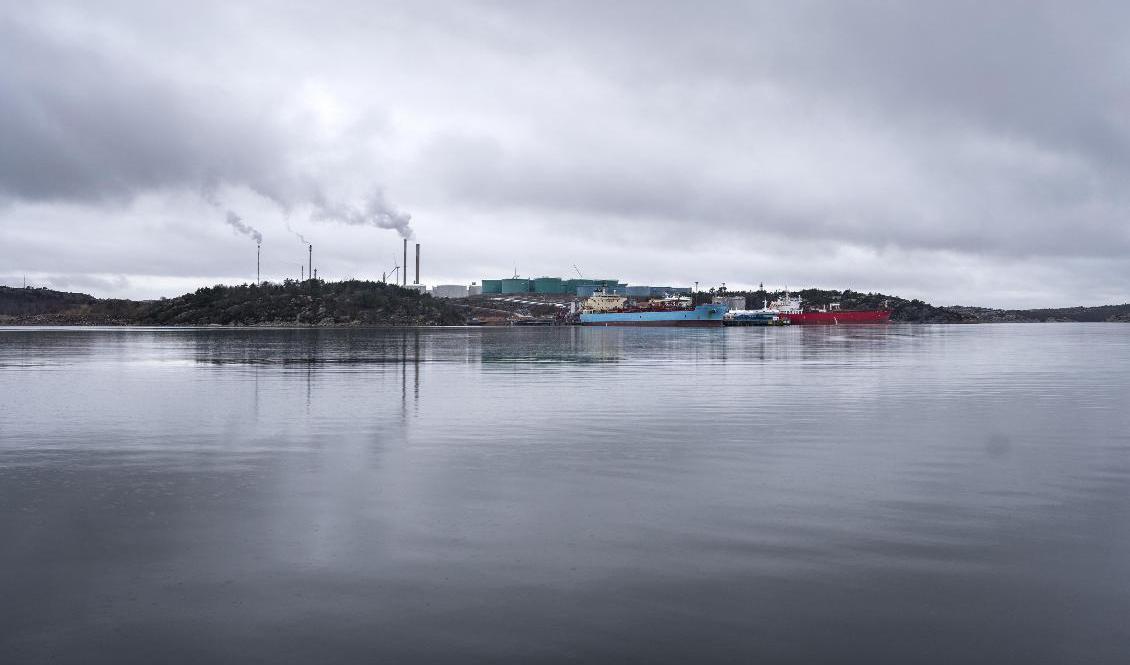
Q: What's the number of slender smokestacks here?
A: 4